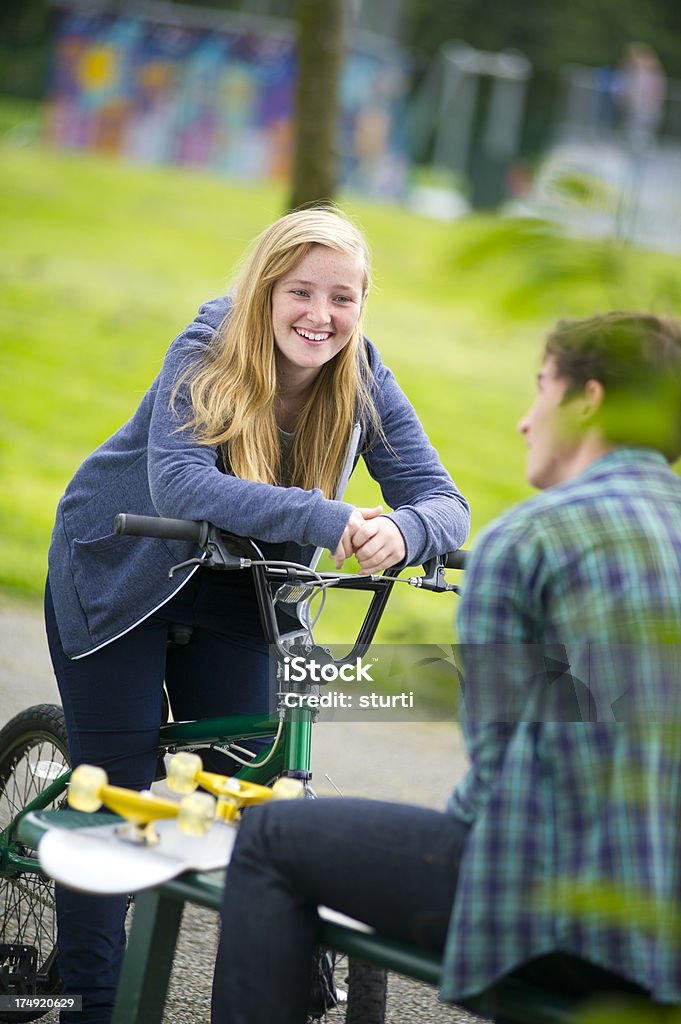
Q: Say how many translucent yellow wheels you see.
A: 4